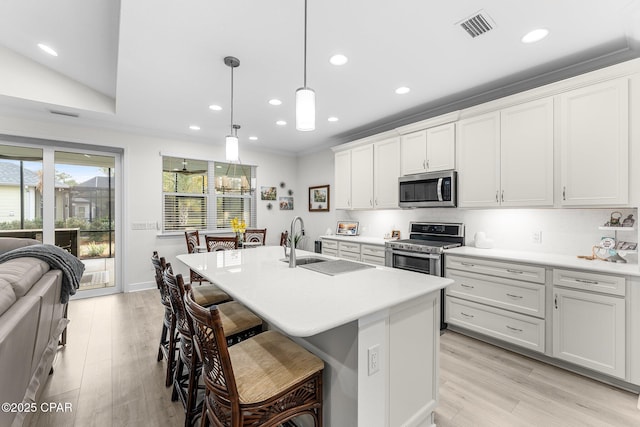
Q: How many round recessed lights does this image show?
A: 10